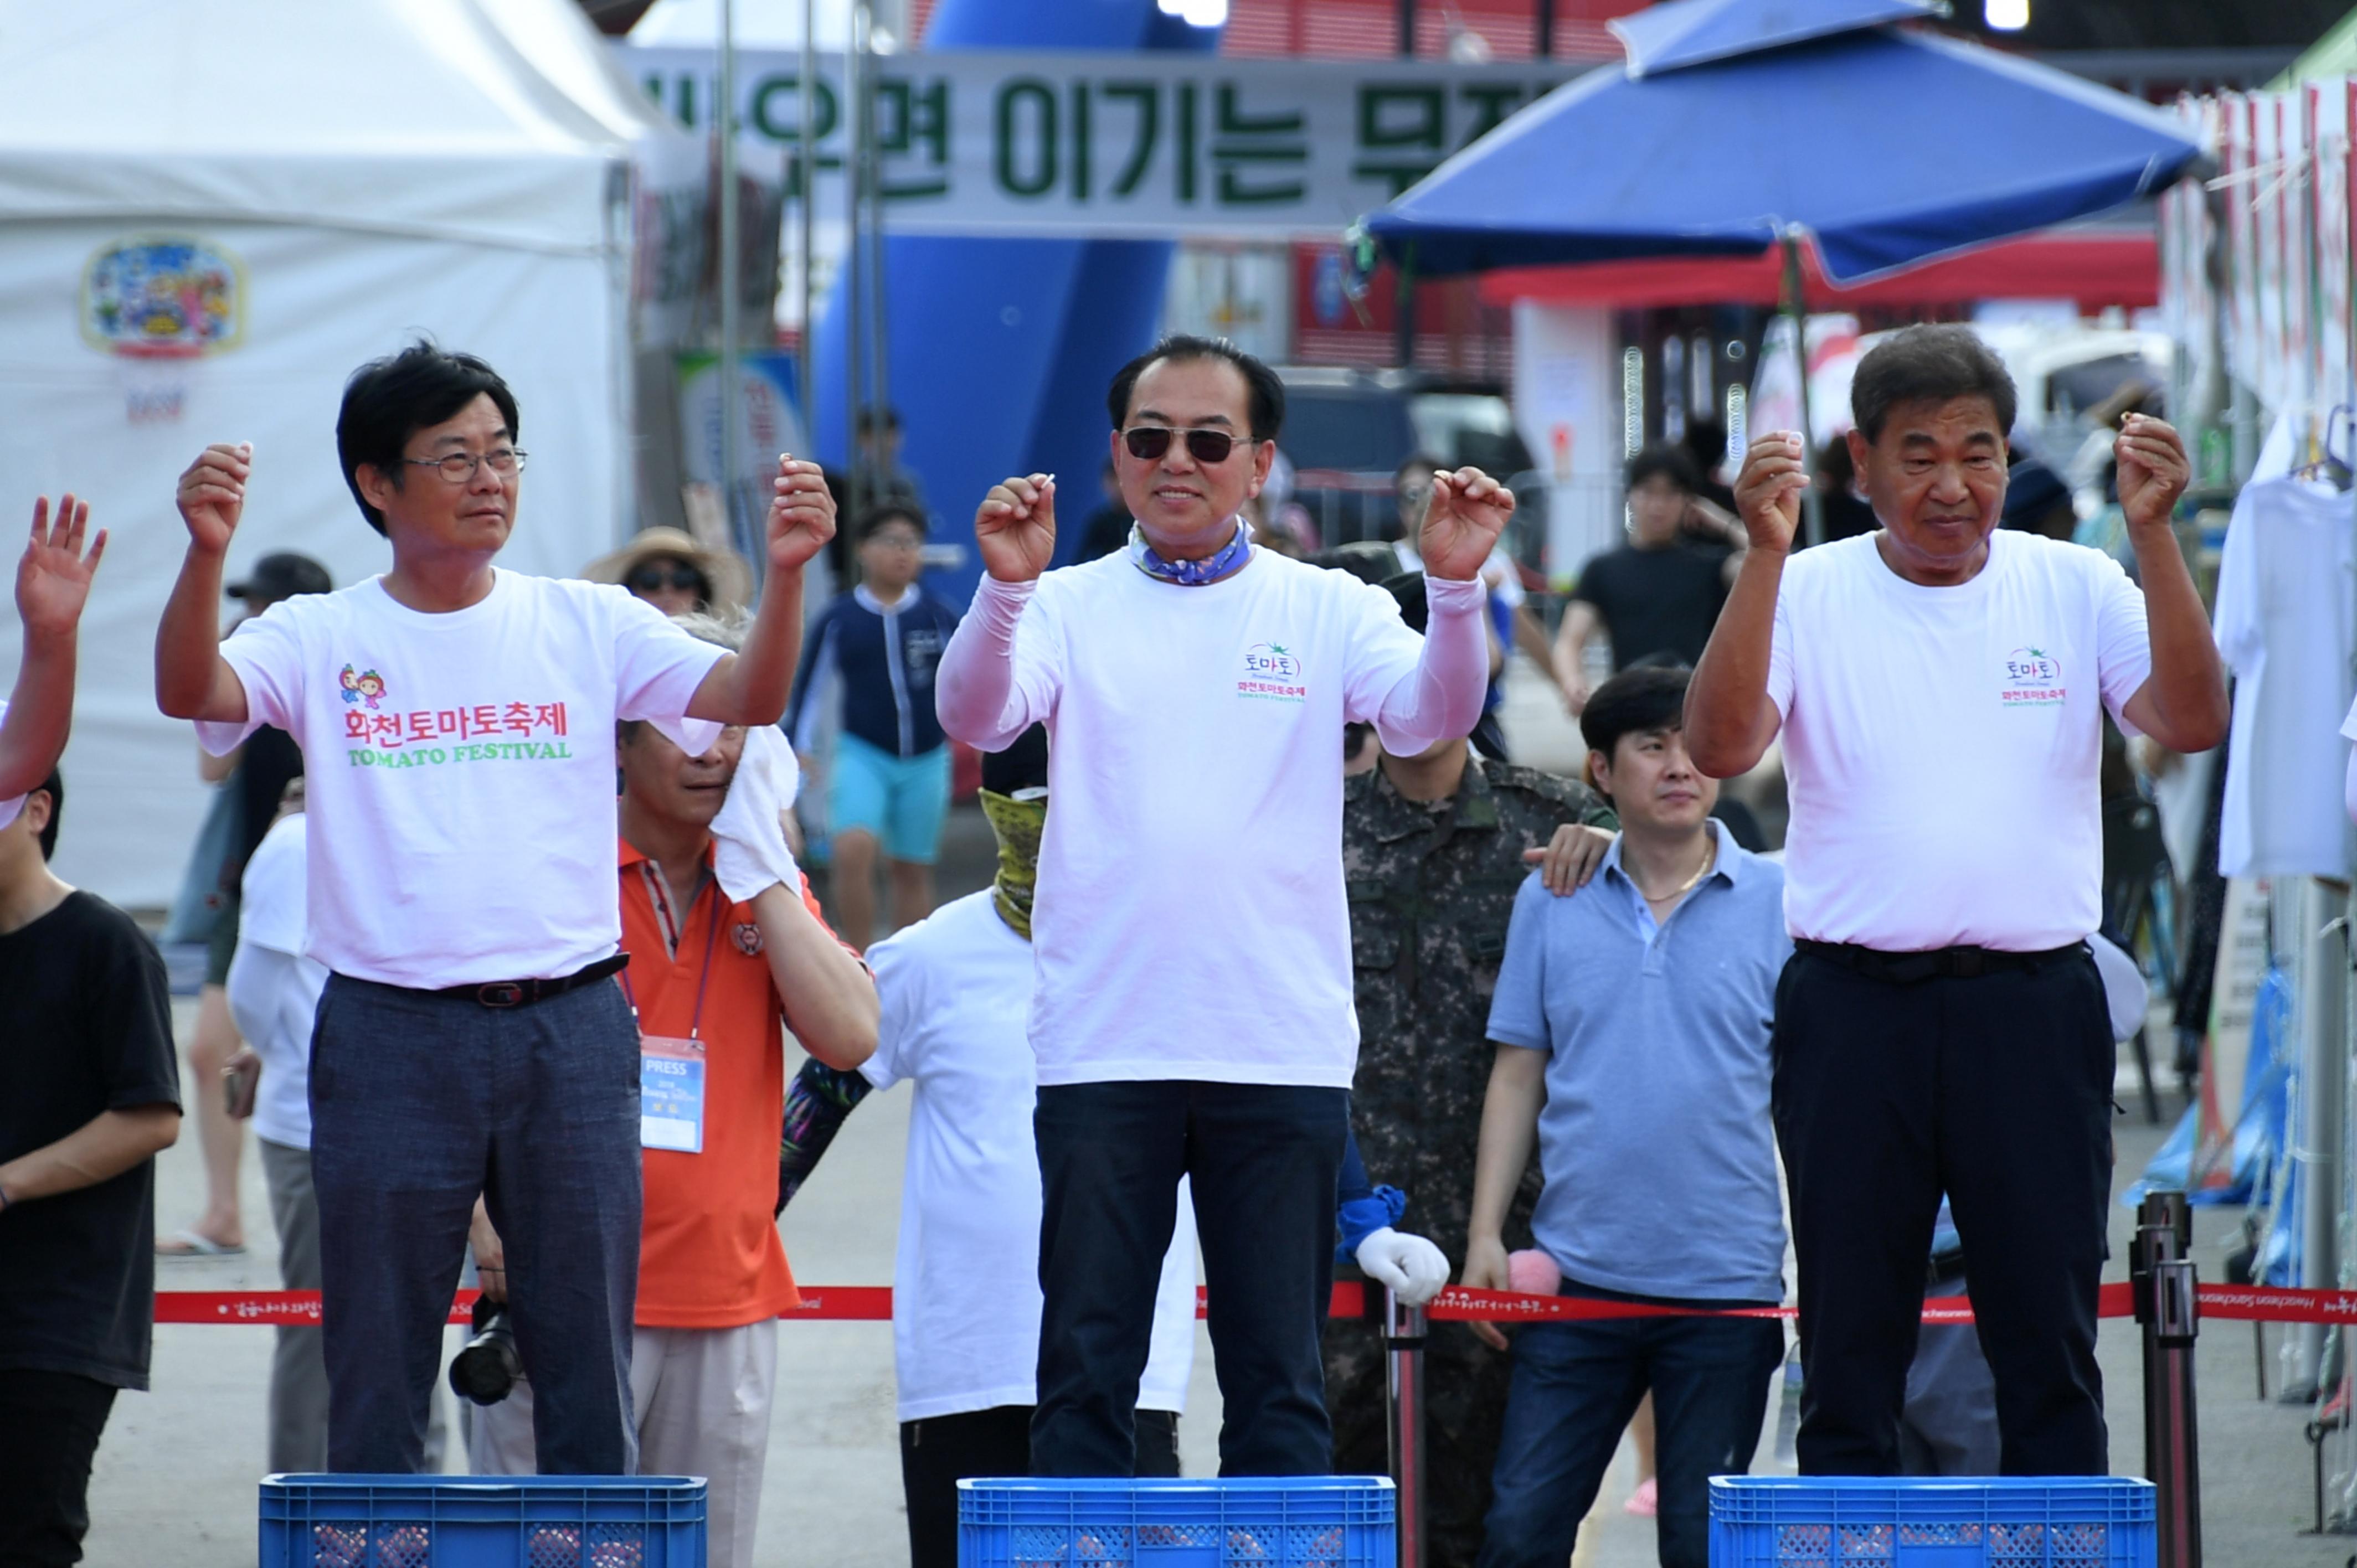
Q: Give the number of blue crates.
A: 3